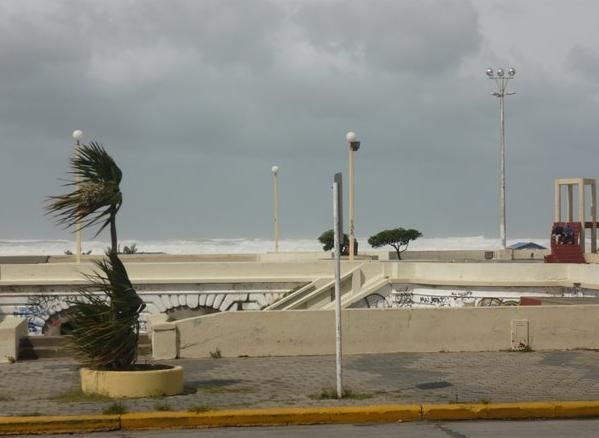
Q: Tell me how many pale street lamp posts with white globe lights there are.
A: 3